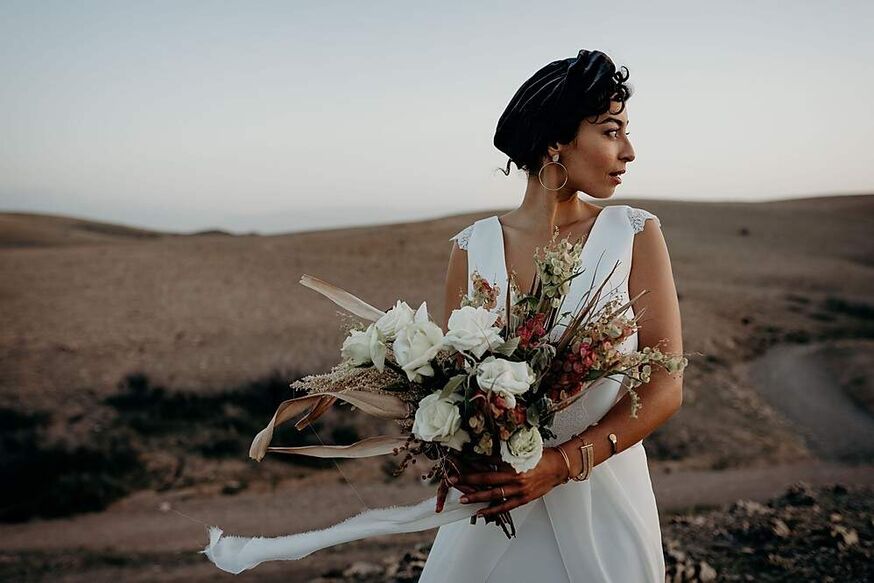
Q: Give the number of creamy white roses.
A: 7